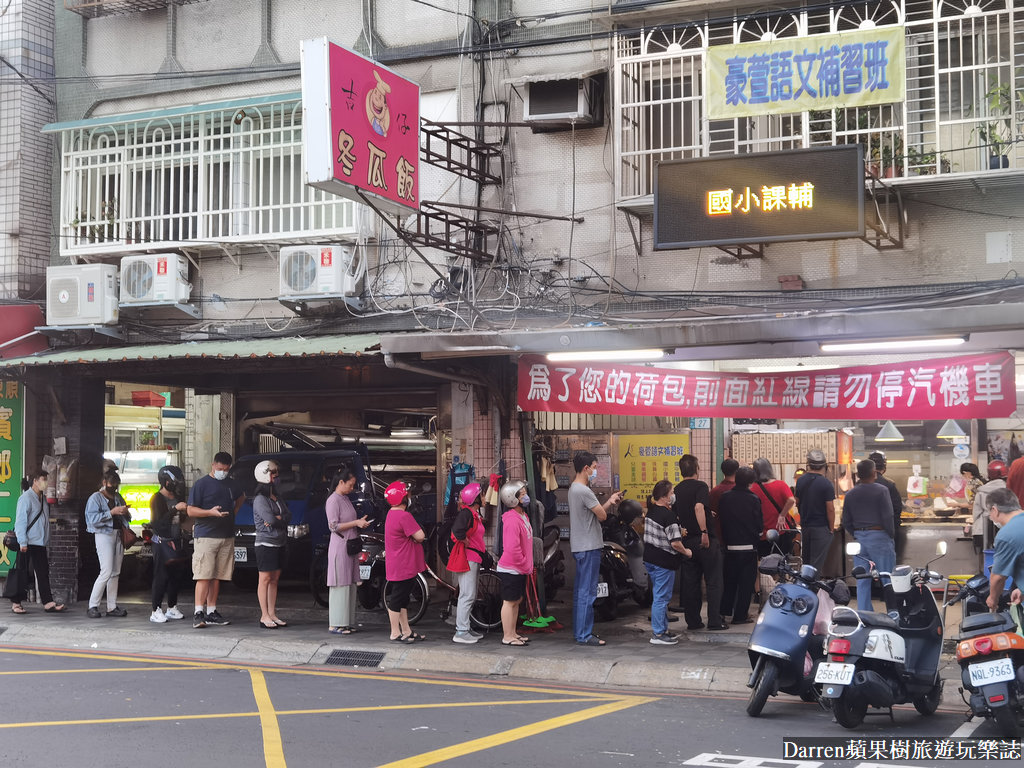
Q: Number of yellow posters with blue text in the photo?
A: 2